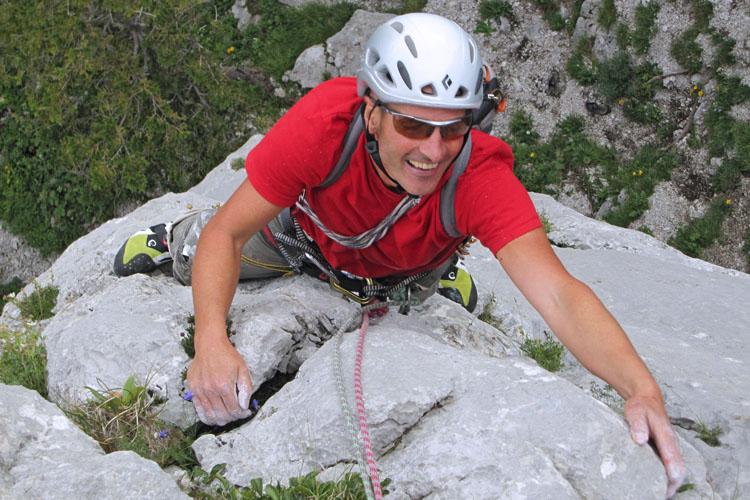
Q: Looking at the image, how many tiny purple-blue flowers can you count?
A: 3